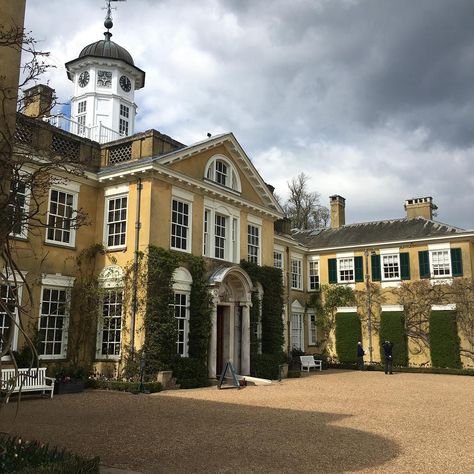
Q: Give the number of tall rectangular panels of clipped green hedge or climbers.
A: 3